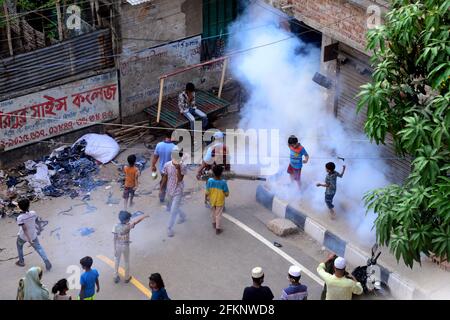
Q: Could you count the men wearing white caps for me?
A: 3